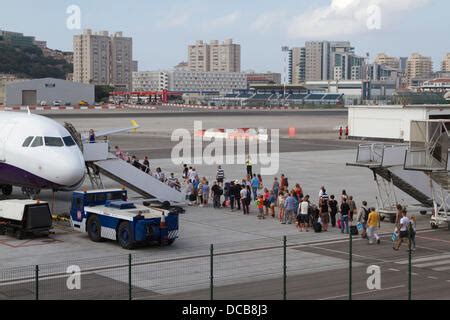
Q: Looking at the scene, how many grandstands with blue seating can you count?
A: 1